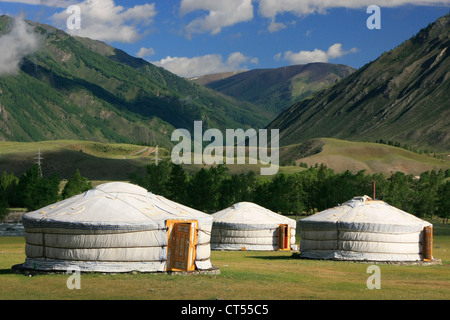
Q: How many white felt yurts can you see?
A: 3